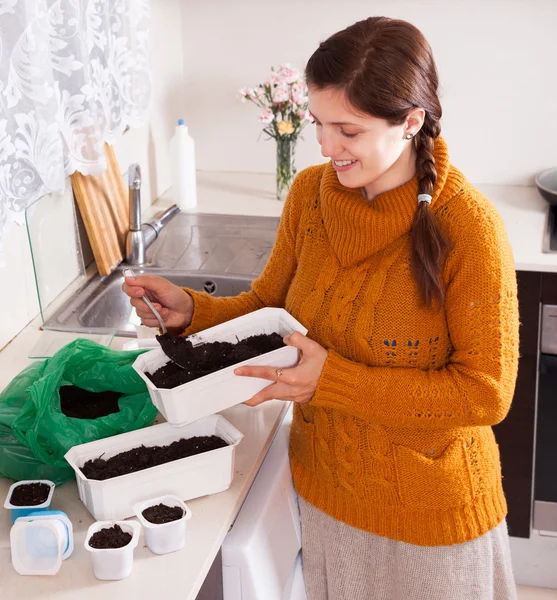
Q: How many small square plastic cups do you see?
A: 5